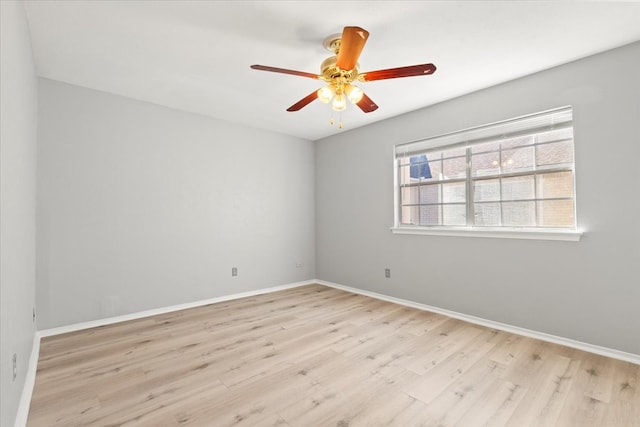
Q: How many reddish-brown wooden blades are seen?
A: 5